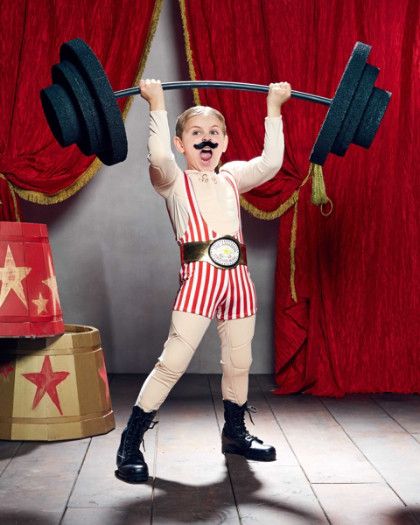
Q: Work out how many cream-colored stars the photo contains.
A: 3